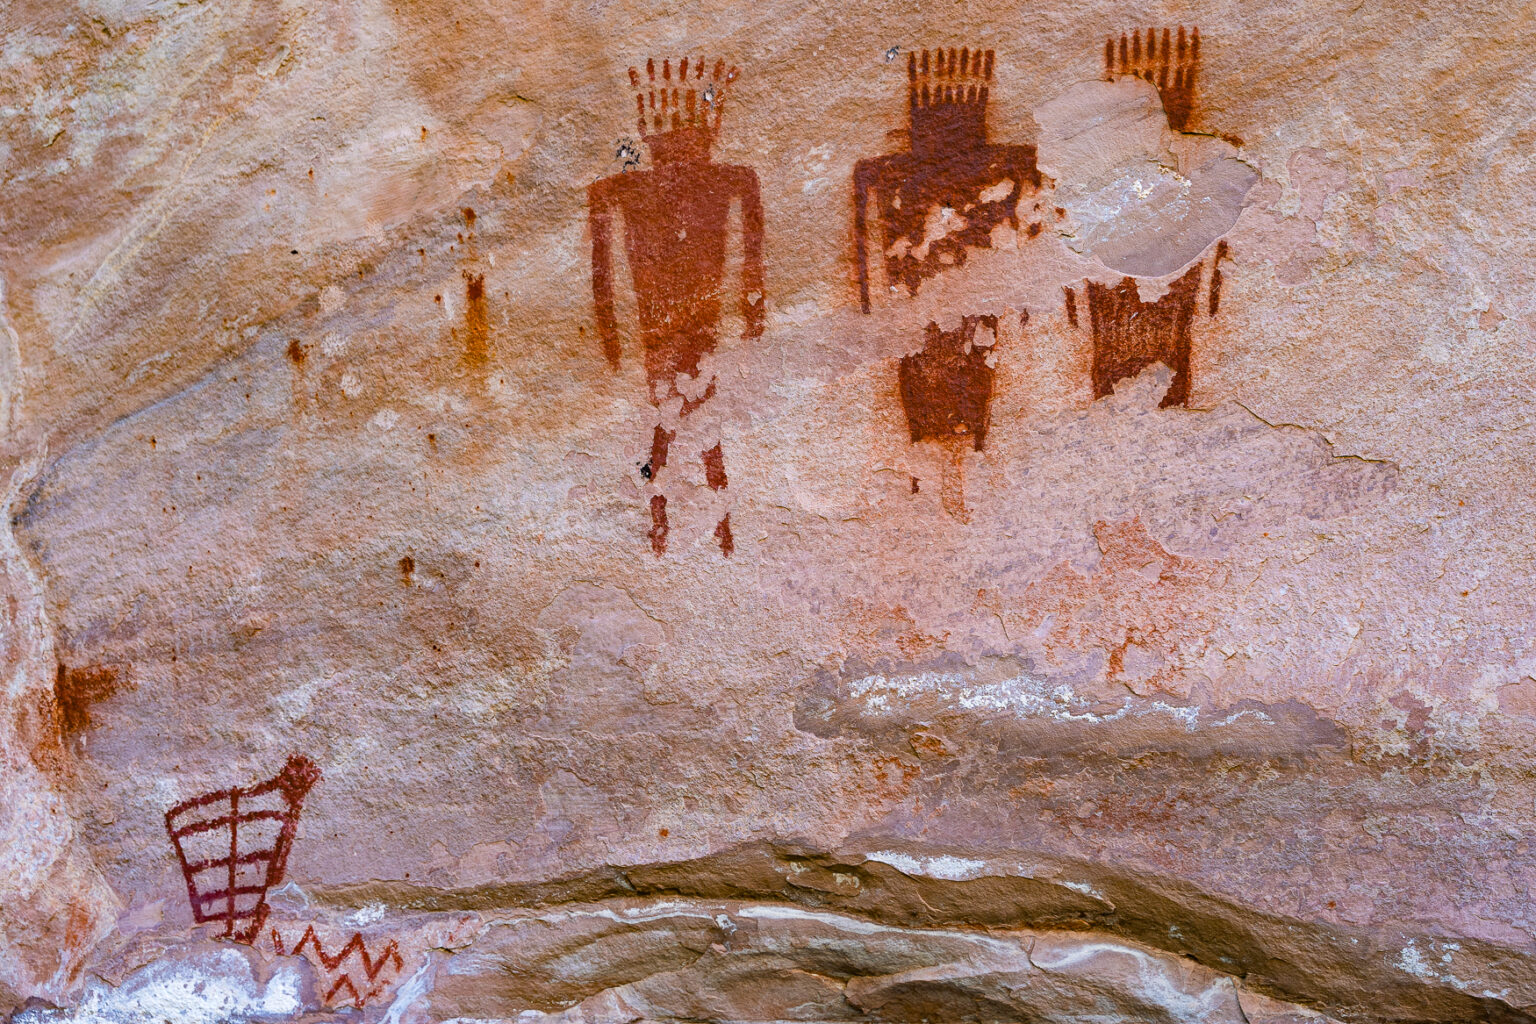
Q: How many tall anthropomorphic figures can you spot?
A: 3